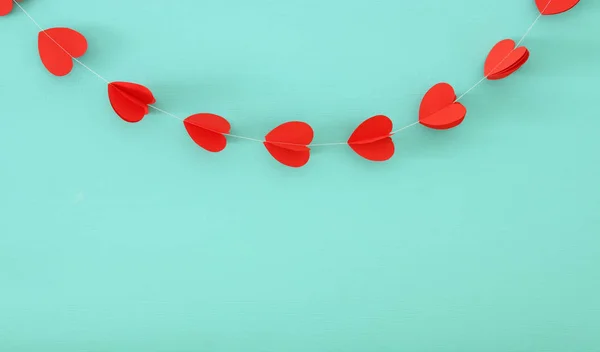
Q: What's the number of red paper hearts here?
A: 9